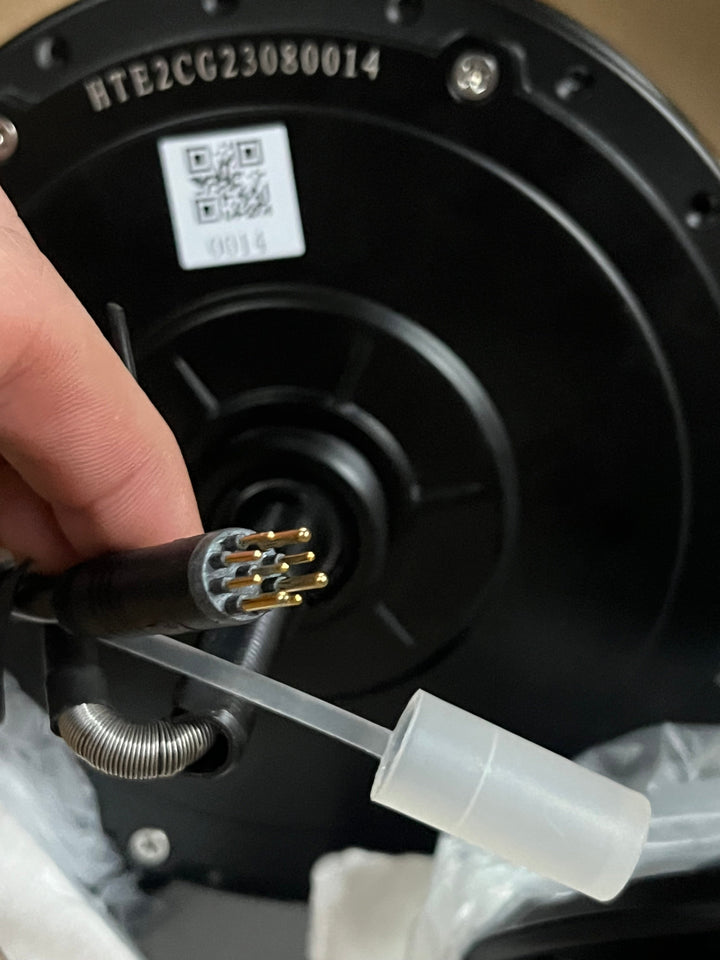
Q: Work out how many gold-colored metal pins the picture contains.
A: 9